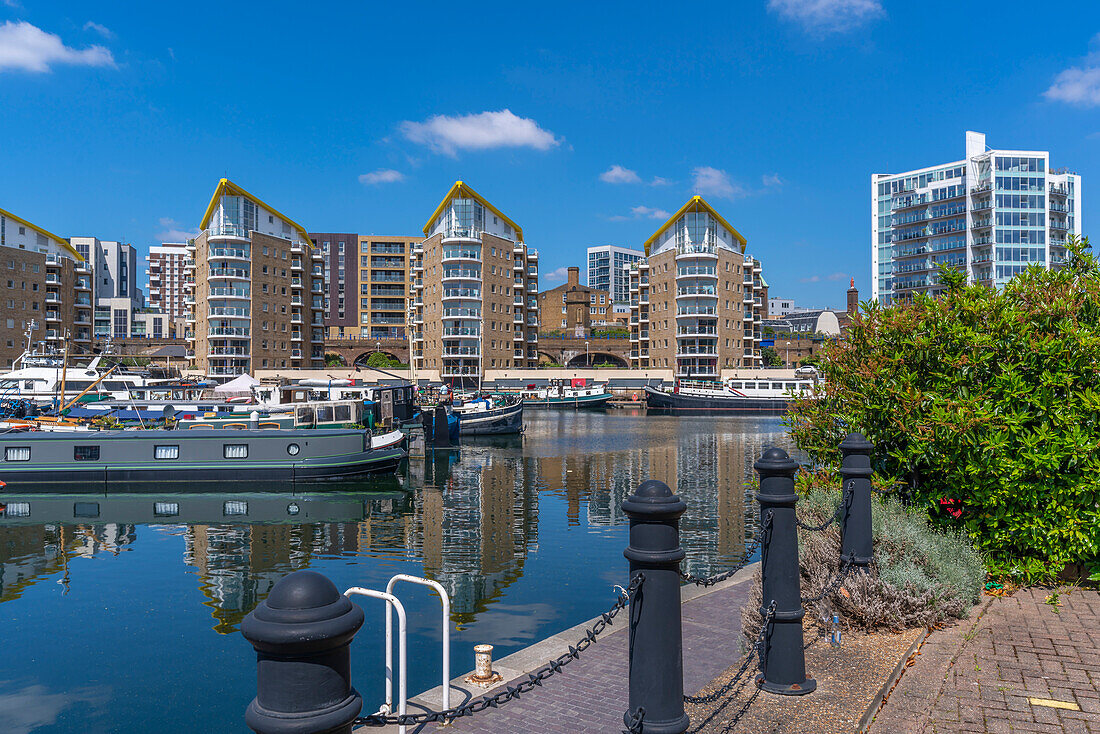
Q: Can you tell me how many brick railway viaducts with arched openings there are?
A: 1